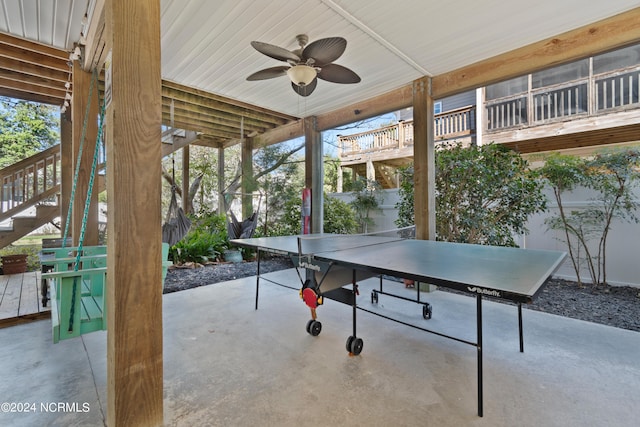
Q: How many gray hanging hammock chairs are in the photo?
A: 2